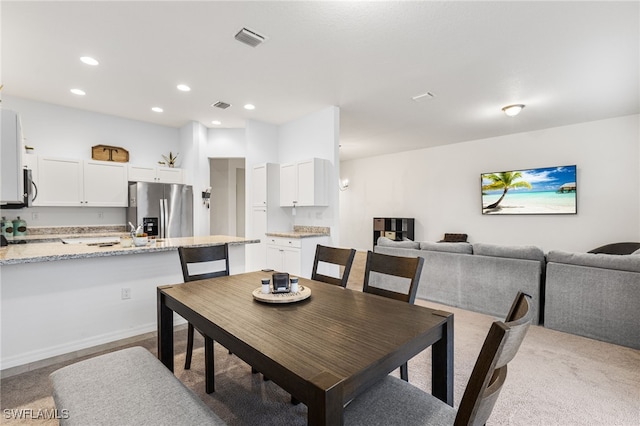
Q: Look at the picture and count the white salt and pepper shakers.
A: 2